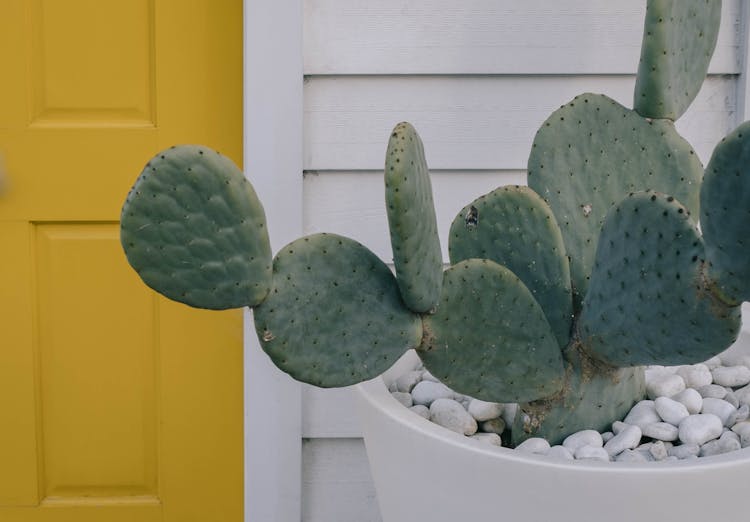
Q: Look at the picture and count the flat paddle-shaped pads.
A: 9